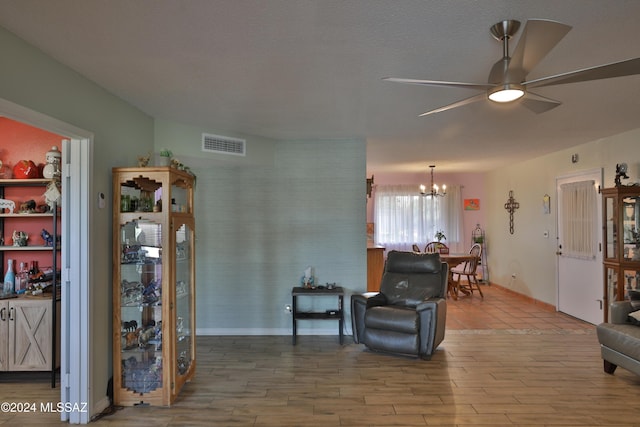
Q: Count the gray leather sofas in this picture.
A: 1